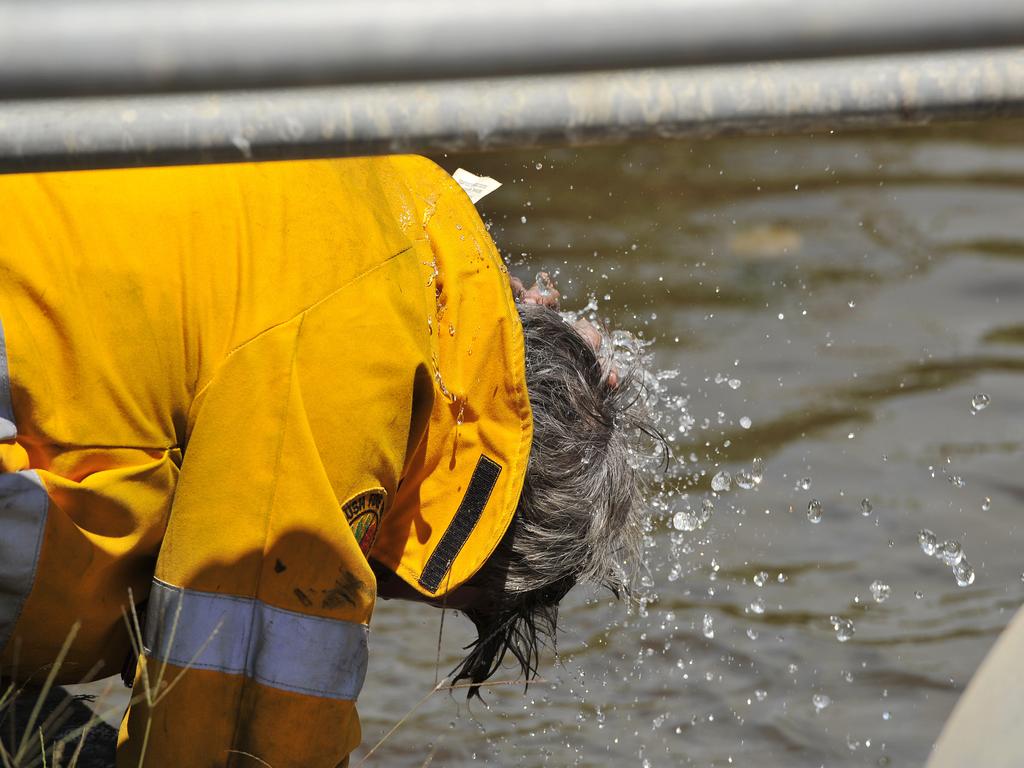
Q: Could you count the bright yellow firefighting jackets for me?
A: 1